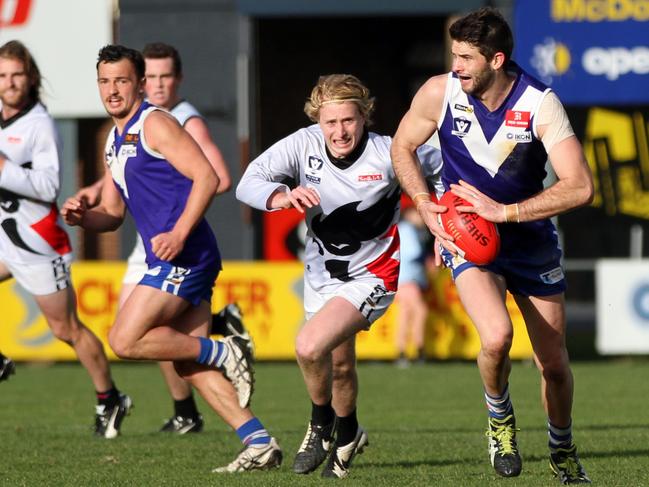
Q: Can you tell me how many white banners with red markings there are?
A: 1